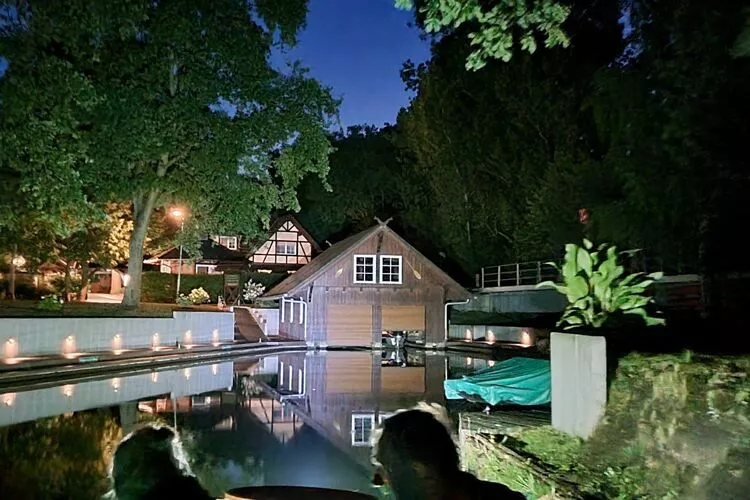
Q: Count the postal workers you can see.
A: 0